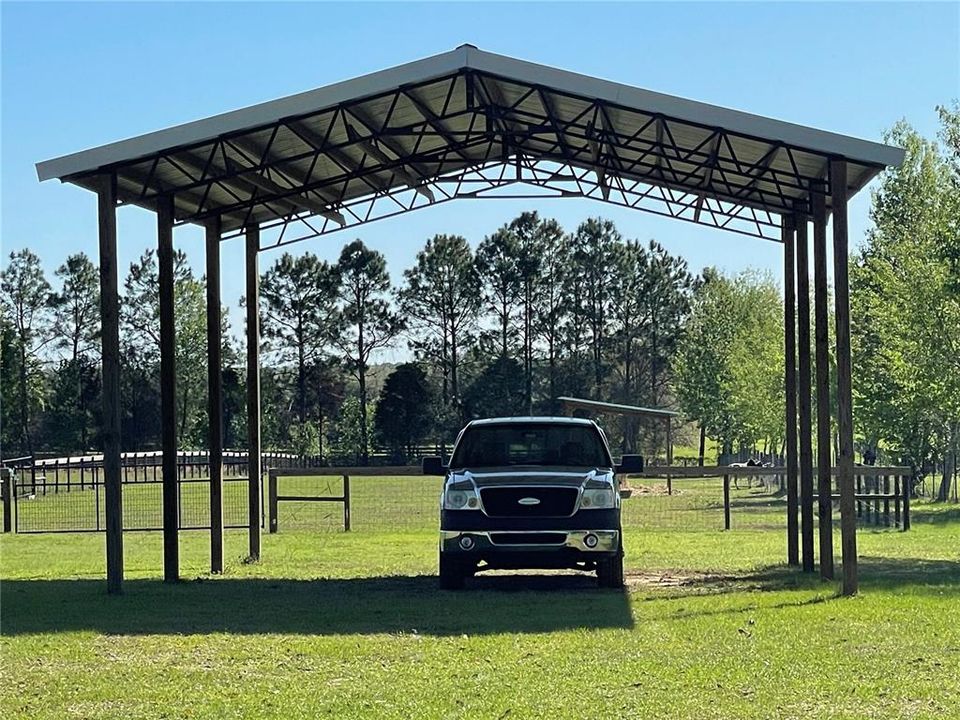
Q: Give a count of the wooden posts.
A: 8